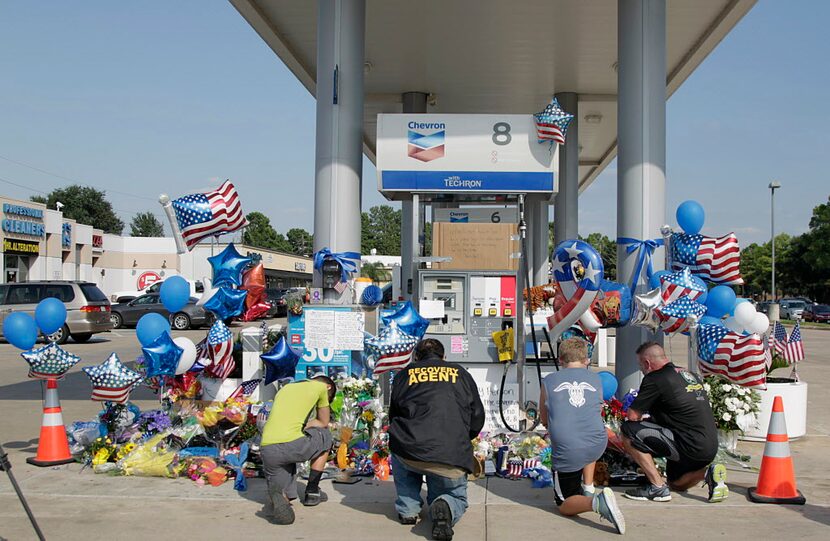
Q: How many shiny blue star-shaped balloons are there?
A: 5